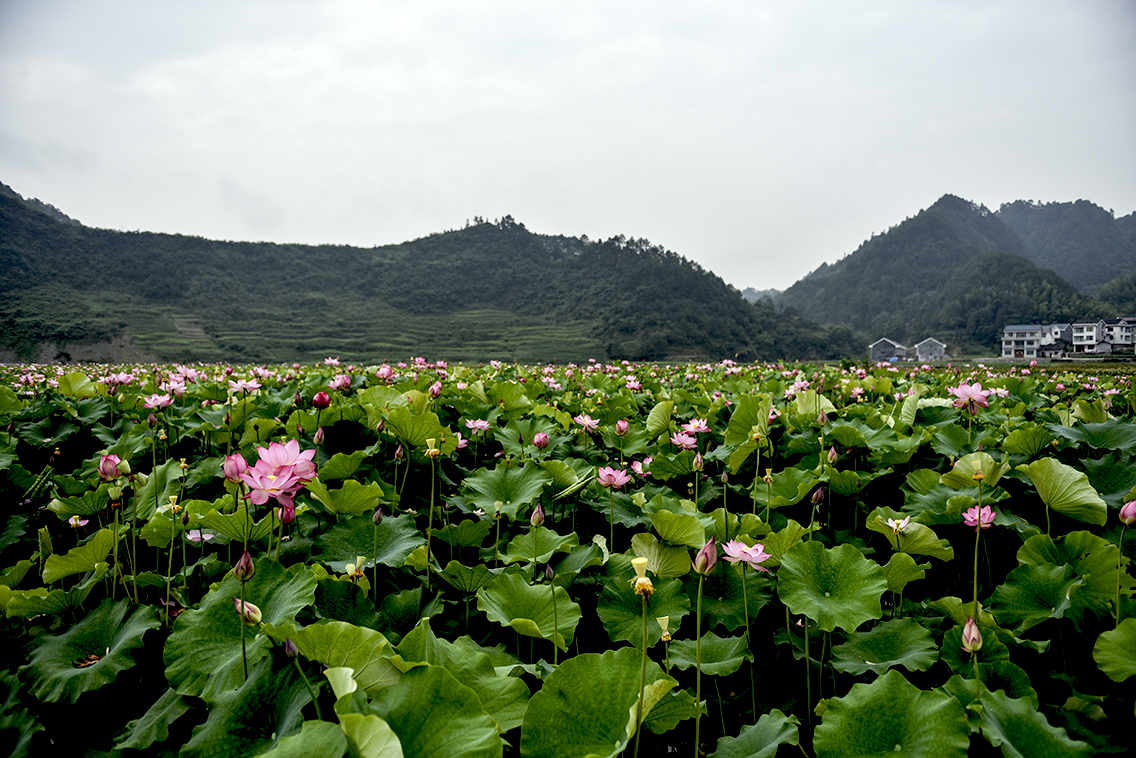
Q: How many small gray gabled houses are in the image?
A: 2